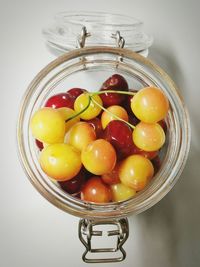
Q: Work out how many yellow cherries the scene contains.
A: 11